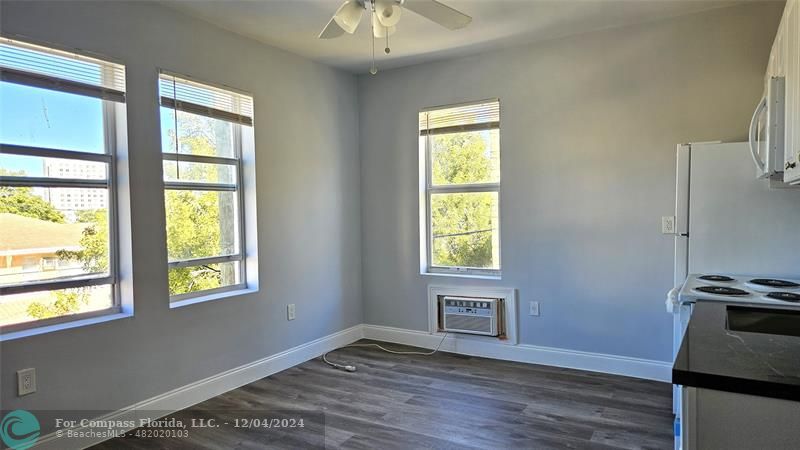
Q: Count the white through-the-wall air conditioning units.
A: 1